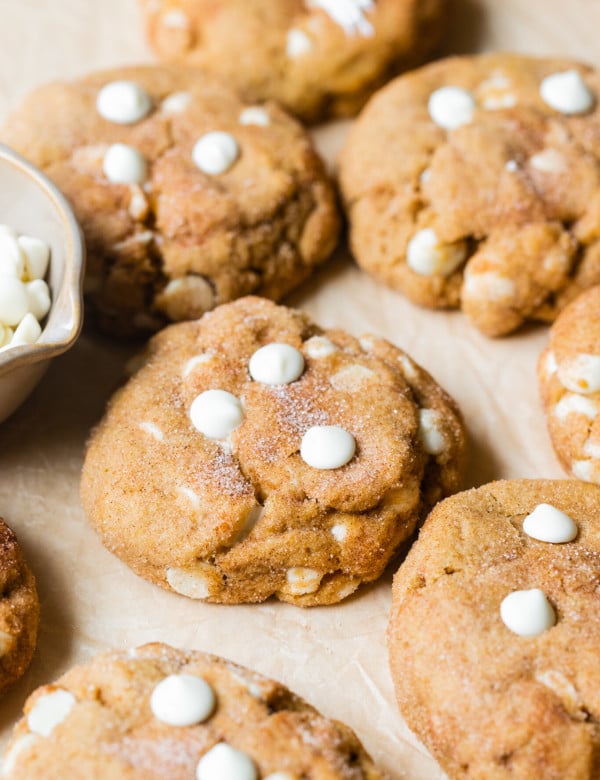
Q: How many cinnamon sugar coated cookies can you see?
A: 8